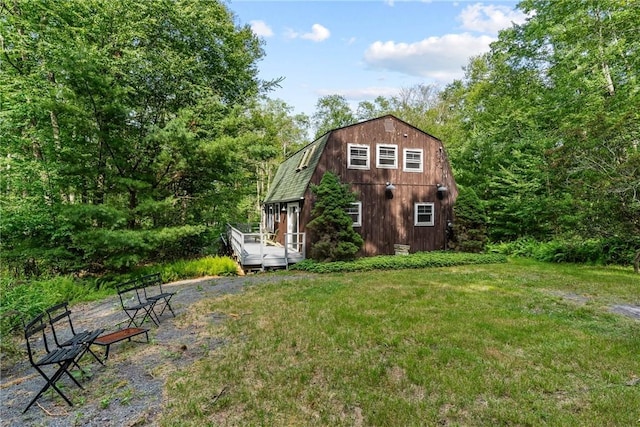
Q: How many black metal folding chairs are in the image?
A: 4